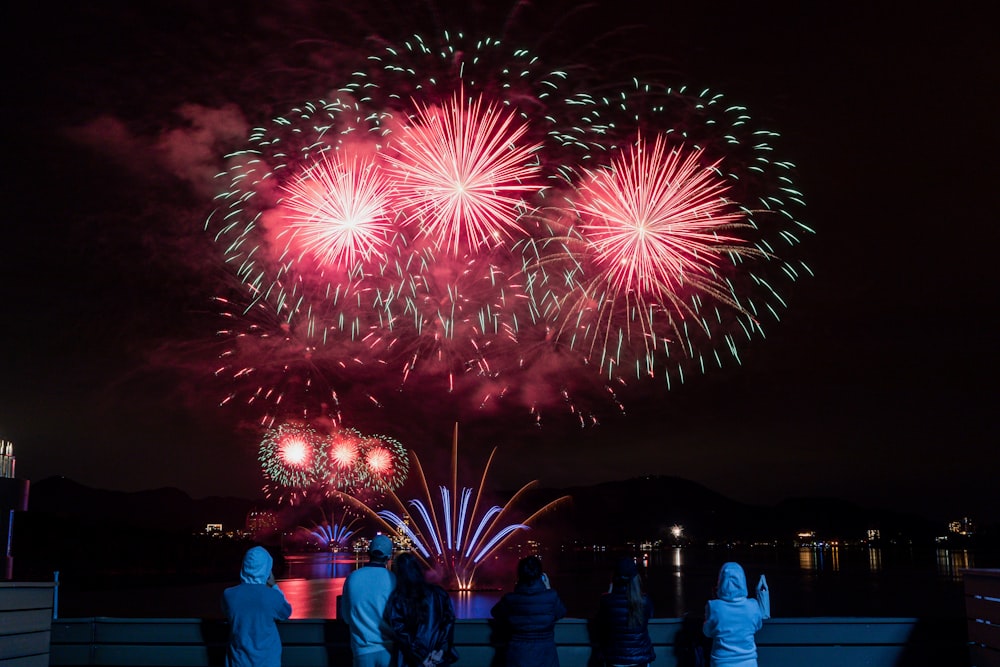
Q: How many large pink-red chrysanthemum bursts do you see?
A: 3